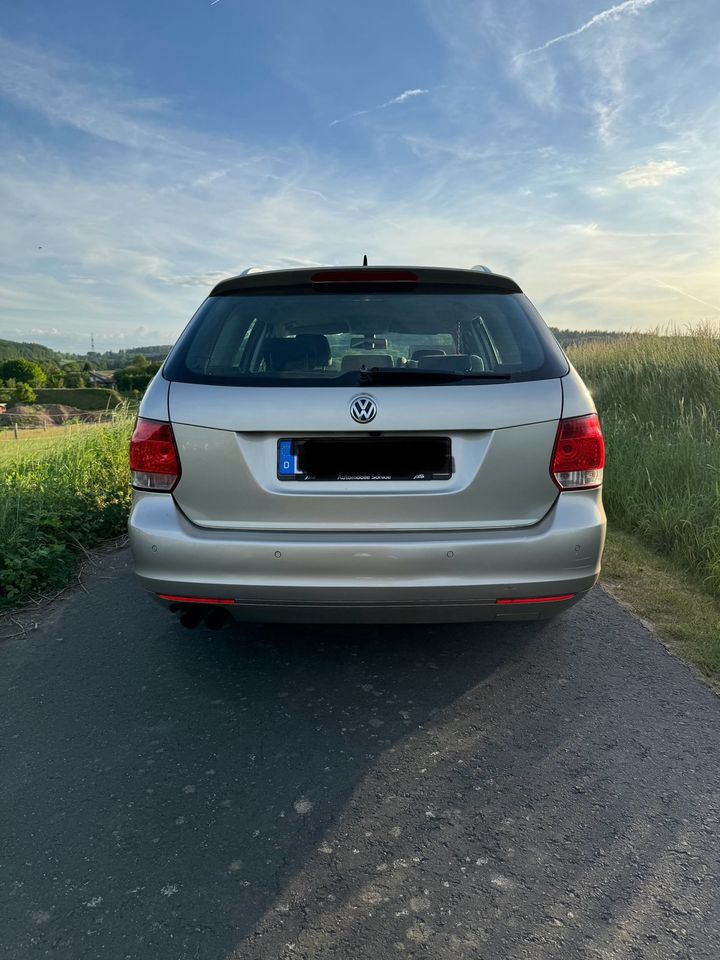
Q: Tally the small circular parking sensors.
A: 4